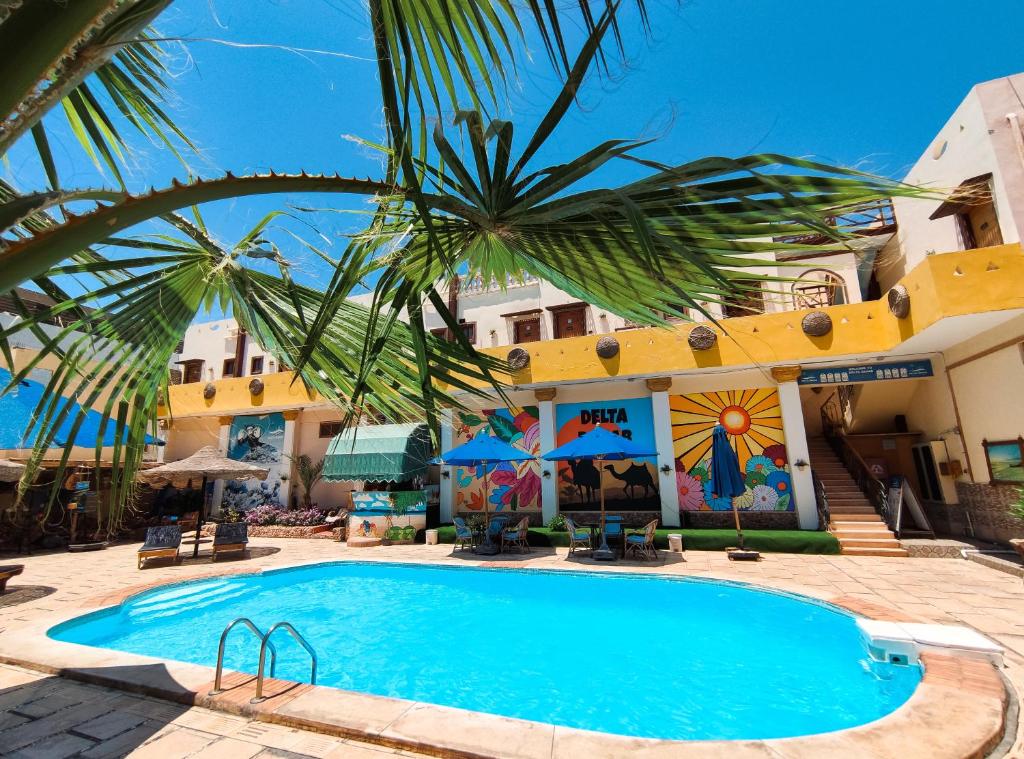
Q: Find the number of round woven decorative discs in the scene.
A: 7